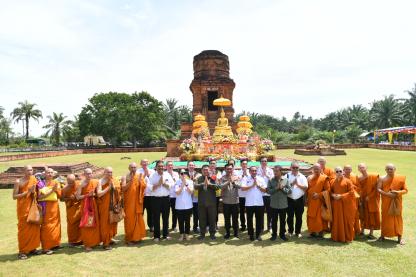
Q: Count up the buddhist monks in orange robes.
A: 12